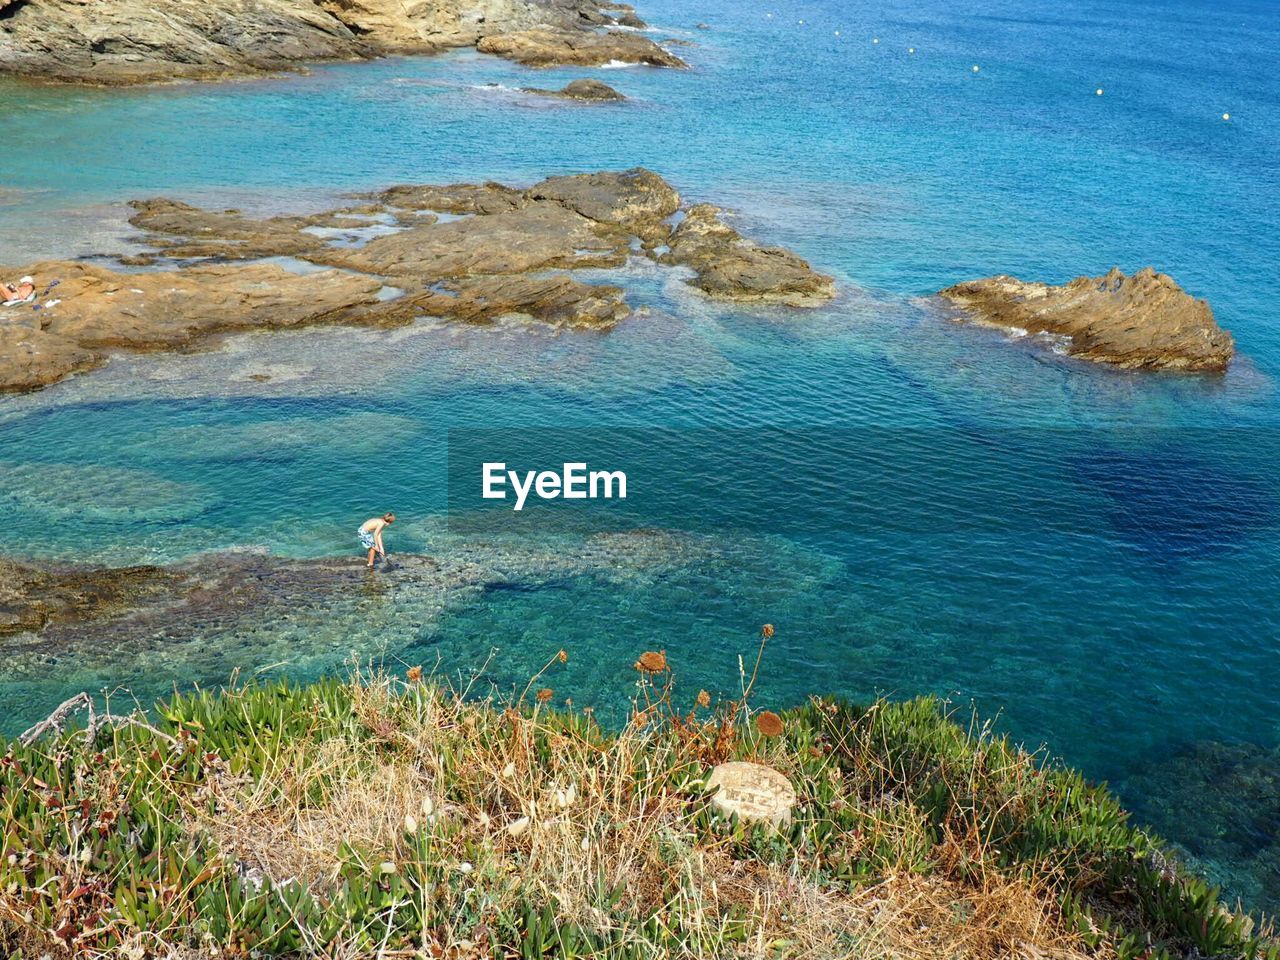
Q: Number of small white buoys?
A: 8